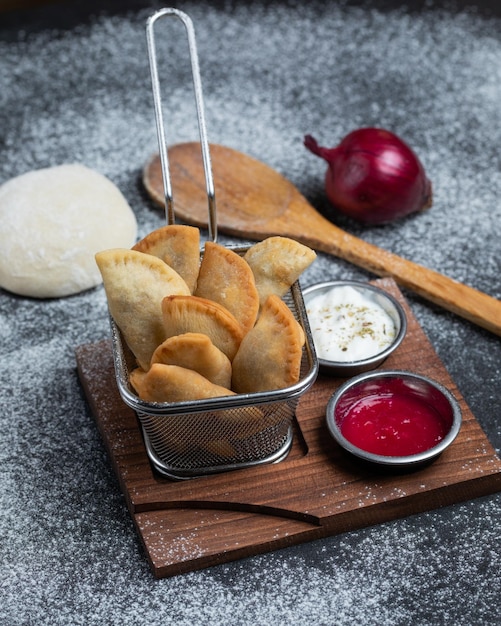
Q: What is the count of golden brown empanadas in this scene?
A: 8